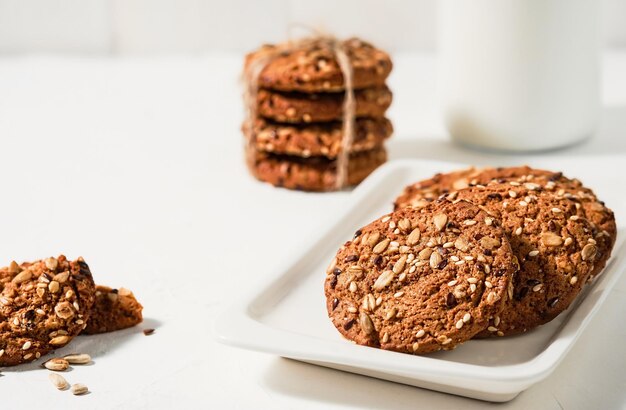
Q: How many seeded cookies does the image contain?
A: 9